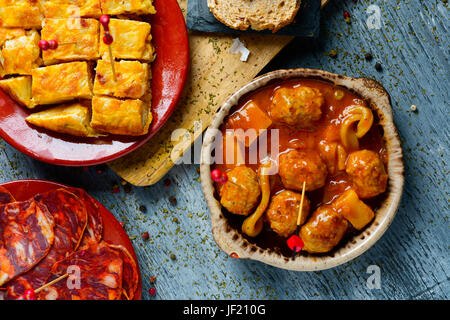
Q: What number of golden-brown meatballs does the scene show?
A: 6